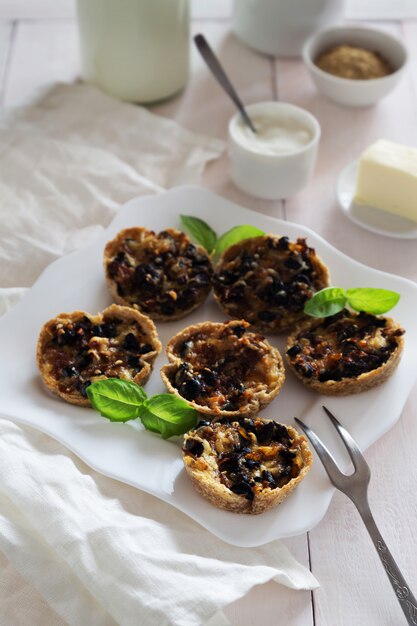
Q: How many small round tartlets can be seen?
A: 6